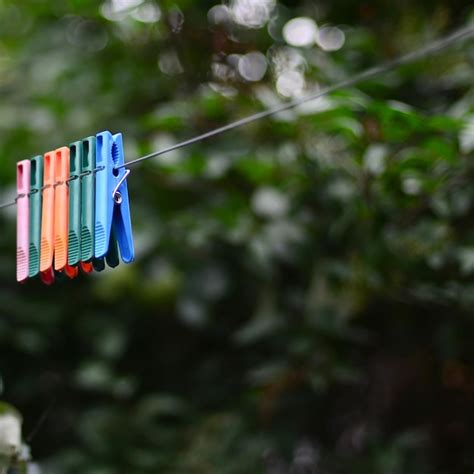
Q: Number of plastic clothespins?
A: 7